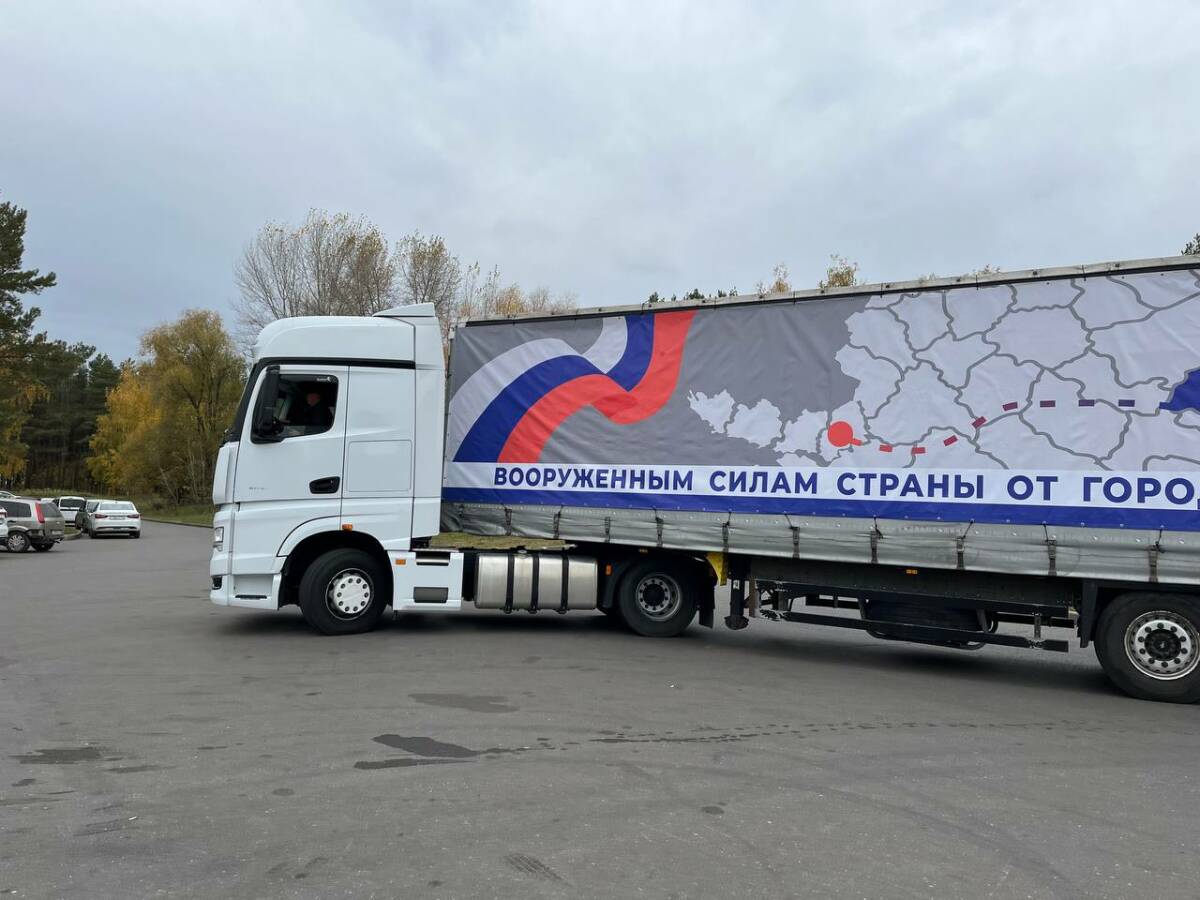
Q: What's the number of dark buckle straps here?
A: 11